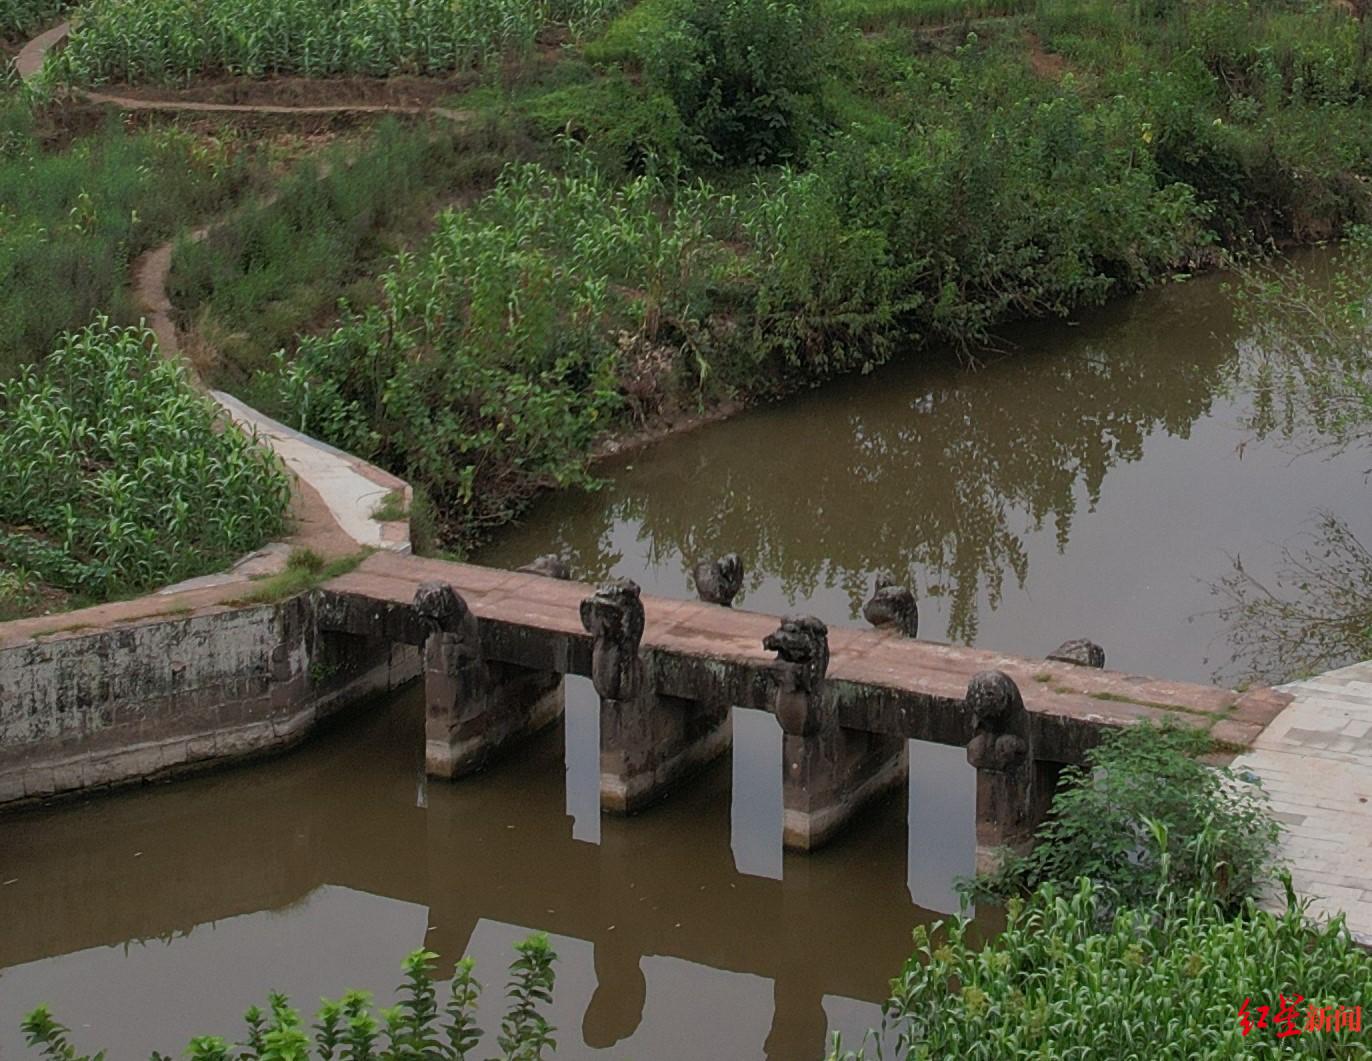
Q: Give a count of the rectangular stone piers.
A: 4